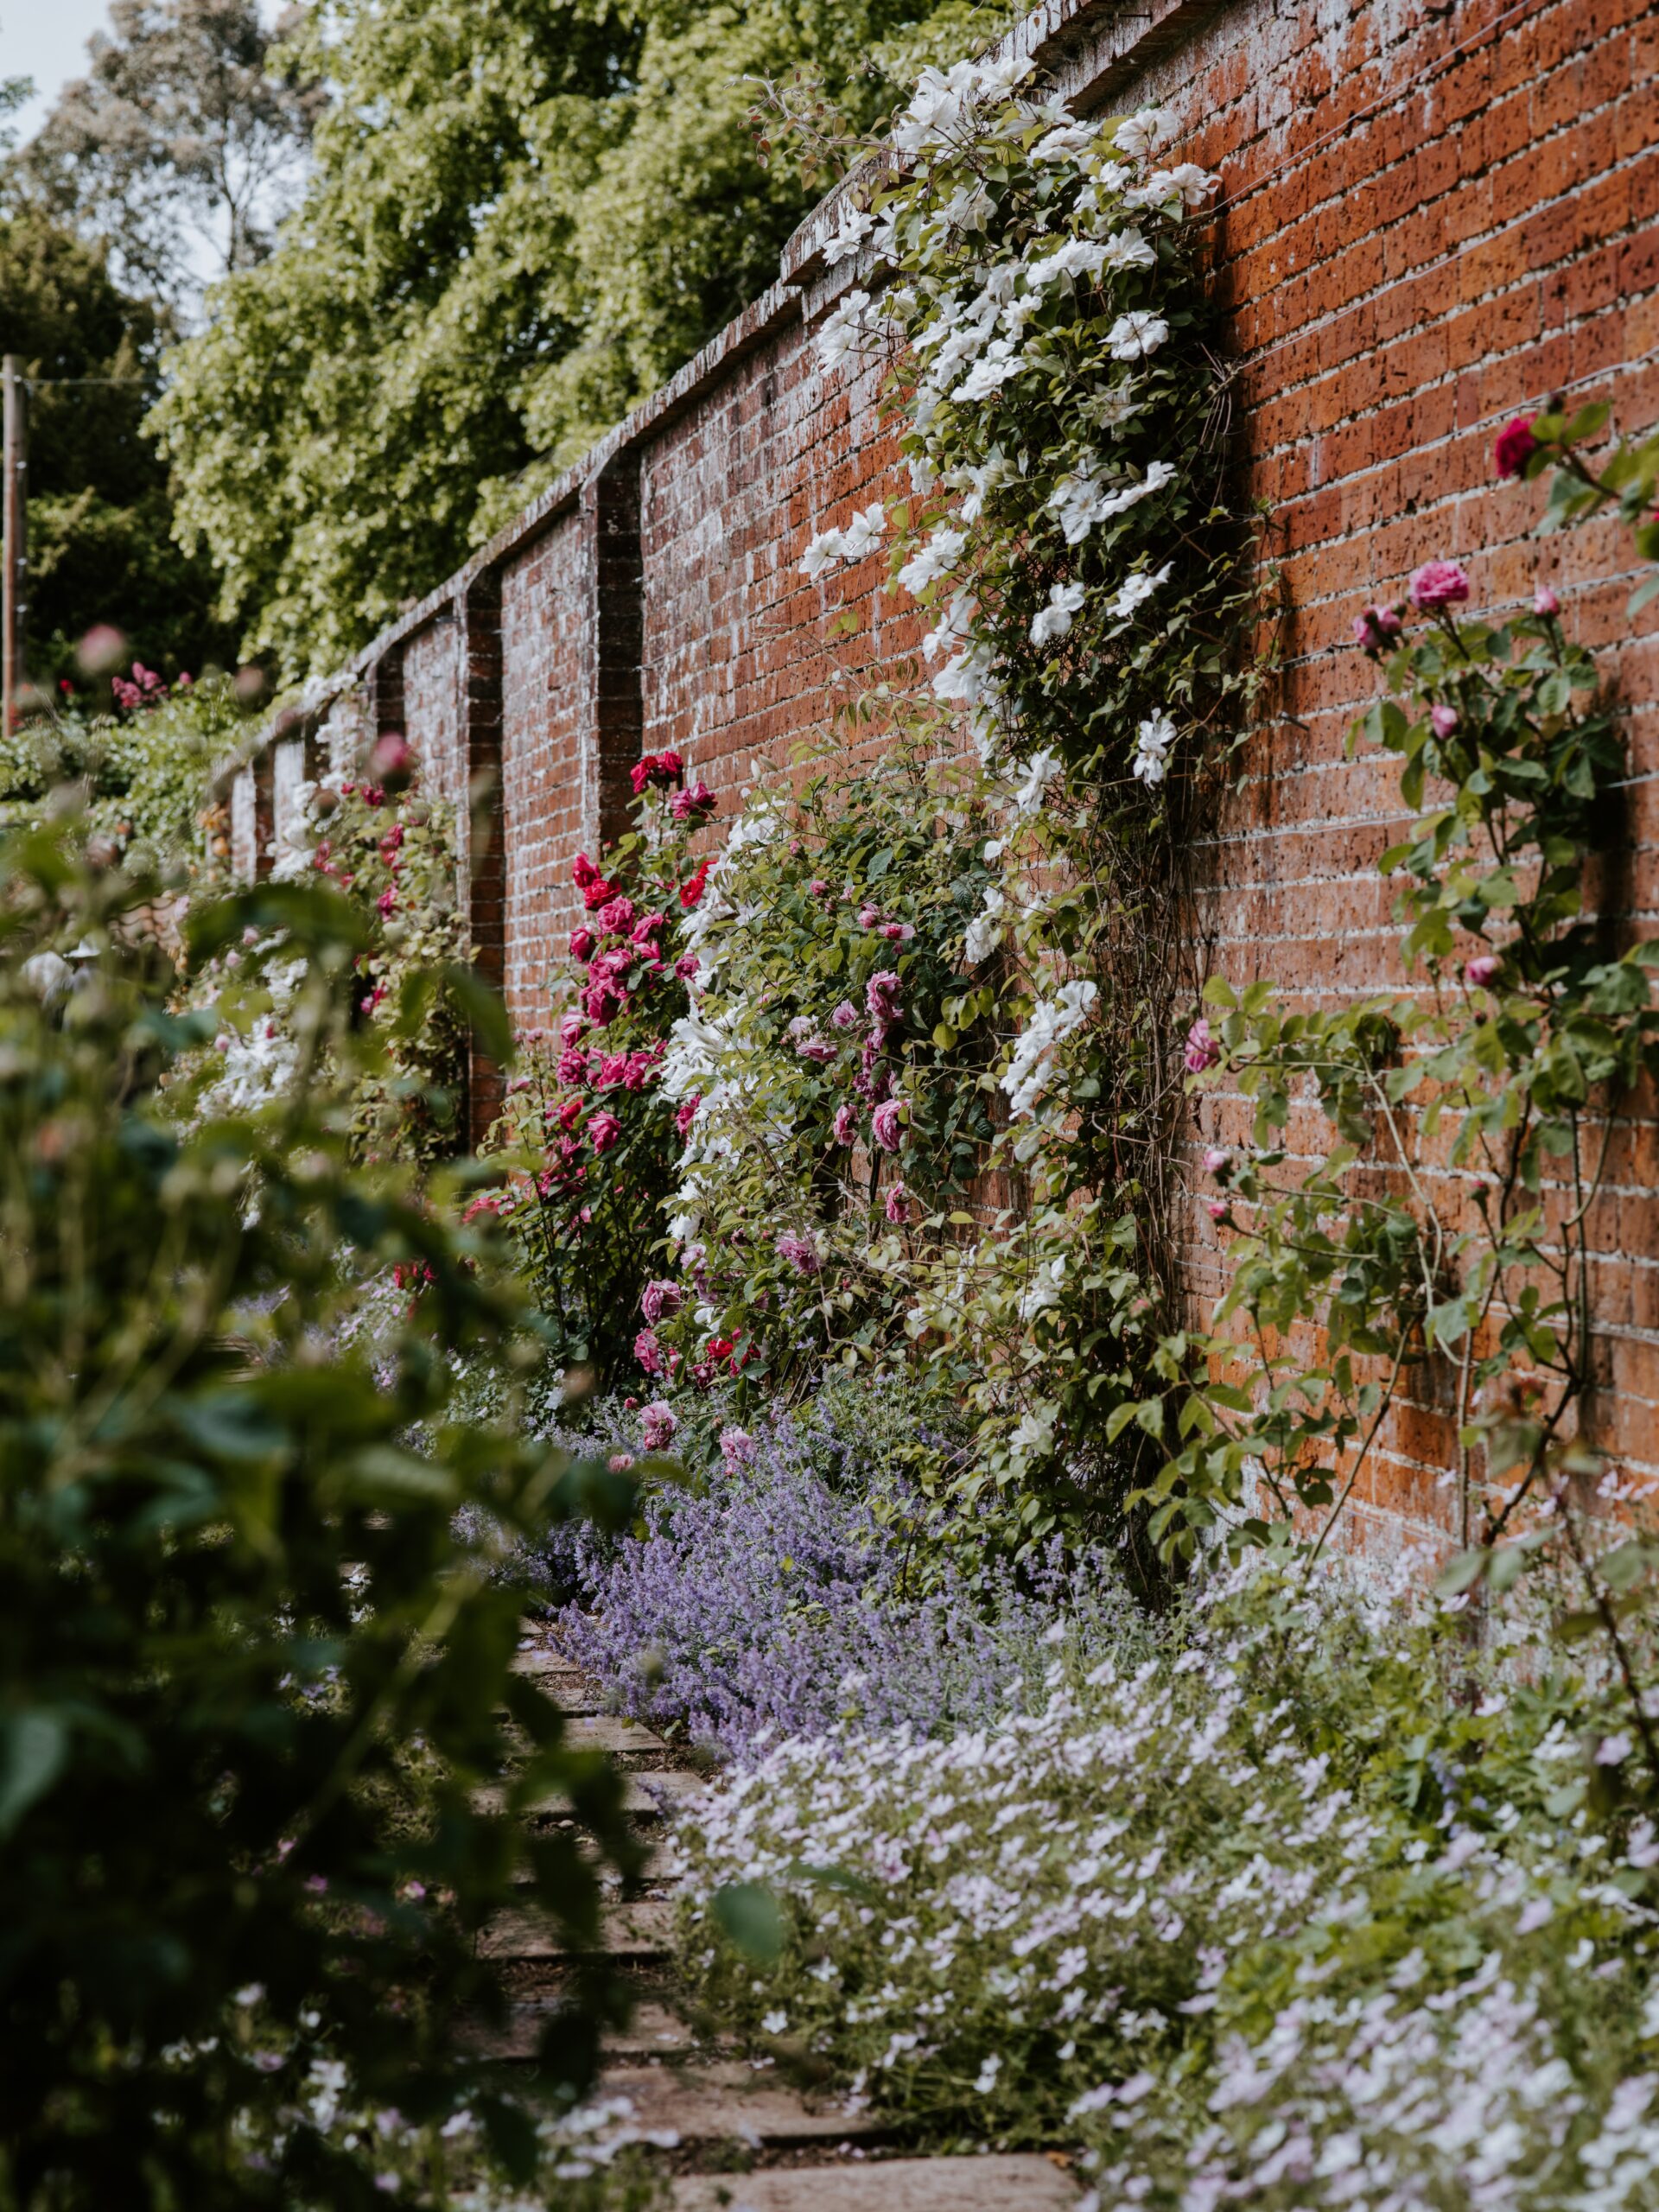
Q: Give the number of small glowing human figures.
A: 0